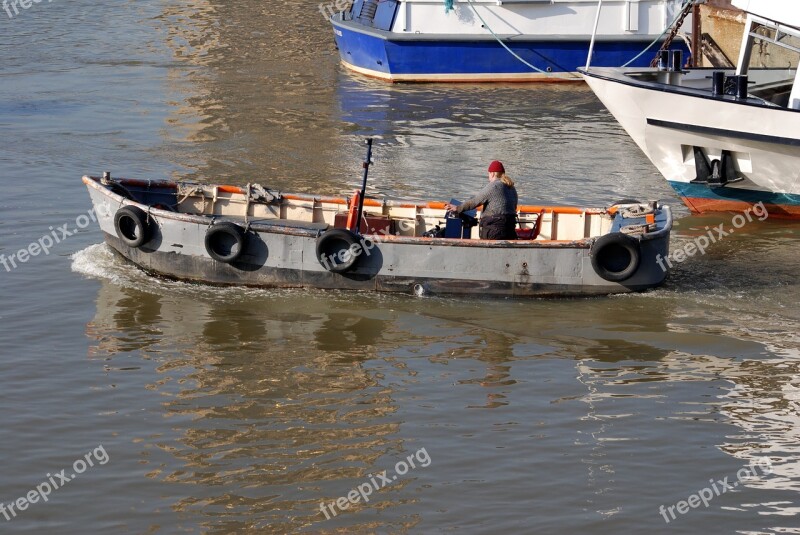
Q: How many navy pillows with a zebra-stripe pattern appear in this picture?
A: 0